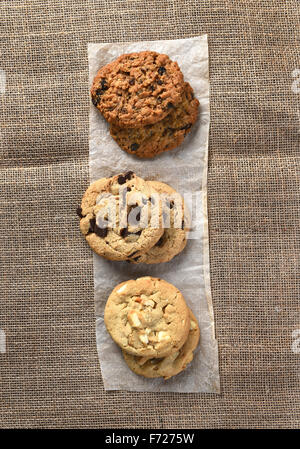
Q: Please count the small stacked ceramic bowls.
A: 0